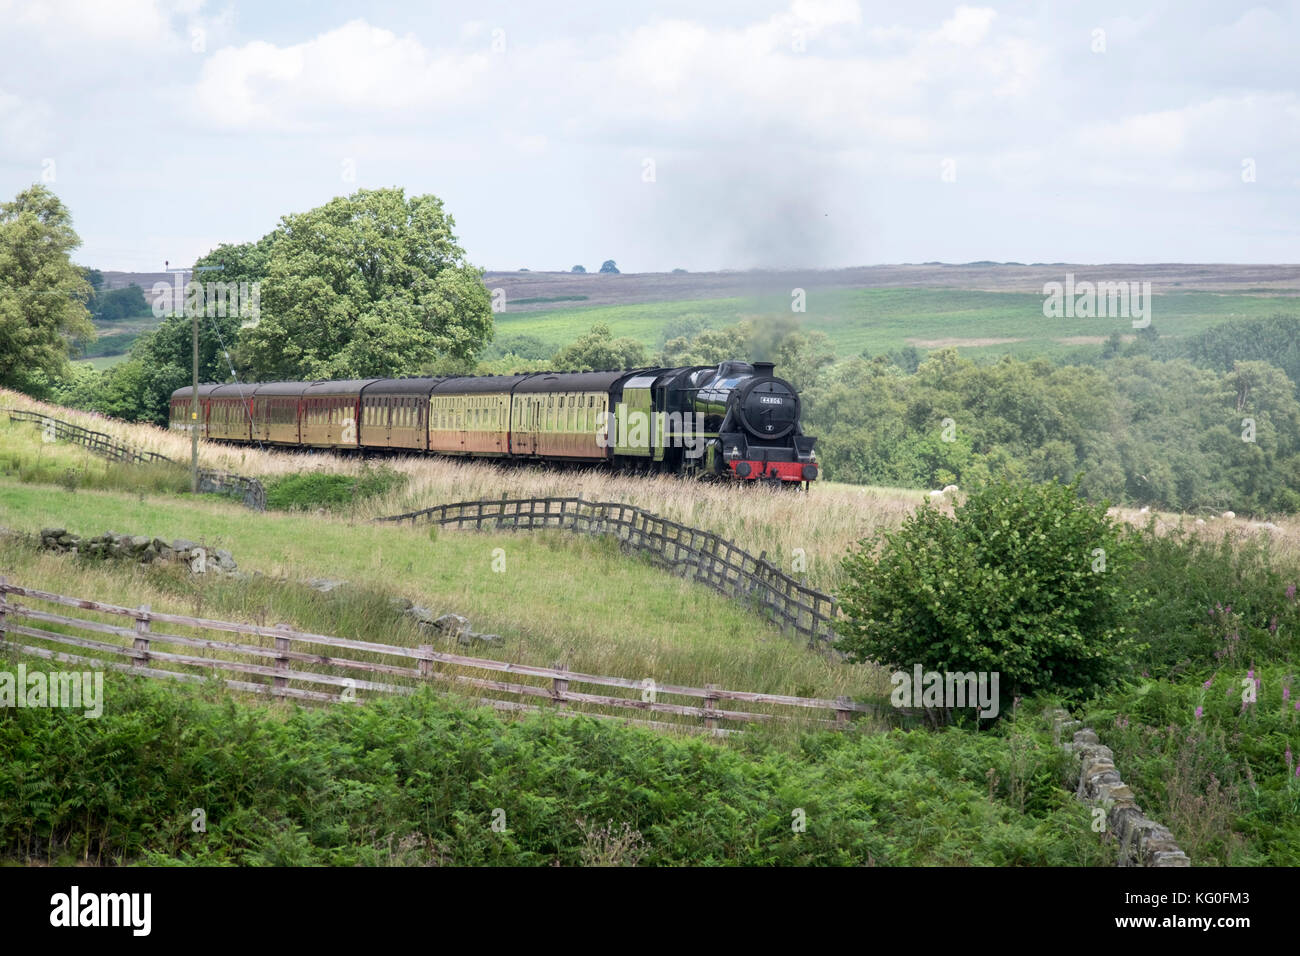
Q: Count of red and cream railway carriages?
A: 2